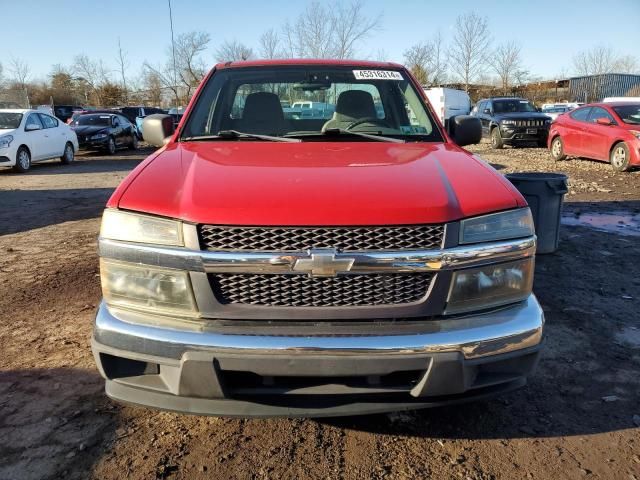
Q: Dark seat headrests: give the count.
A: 2